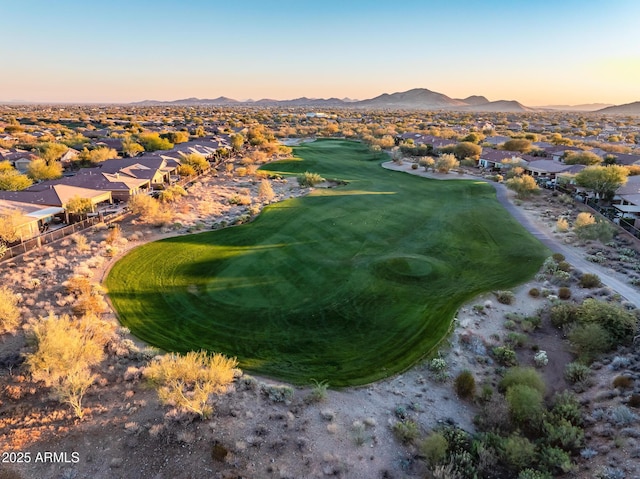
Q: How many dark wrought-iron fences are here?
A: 2